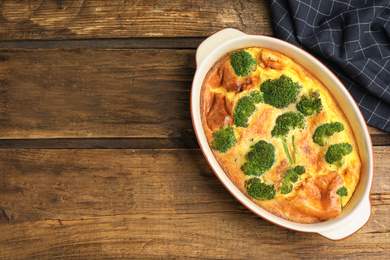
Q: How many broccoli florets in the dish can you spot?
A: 12